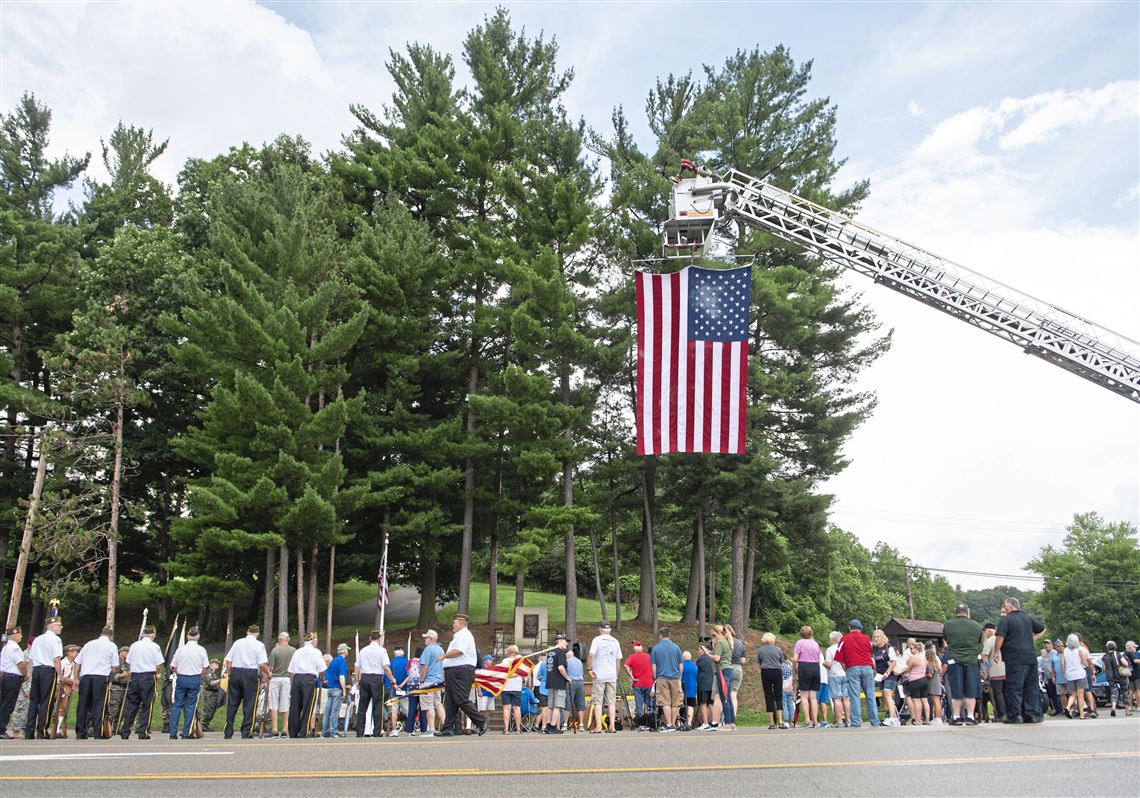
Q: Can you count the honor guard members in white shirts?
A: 9